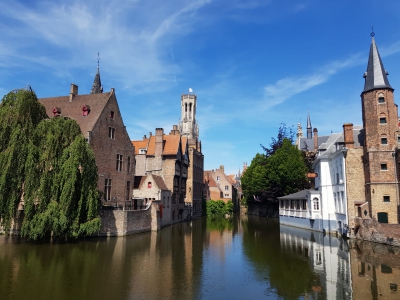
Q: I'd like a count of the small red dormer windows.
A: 2